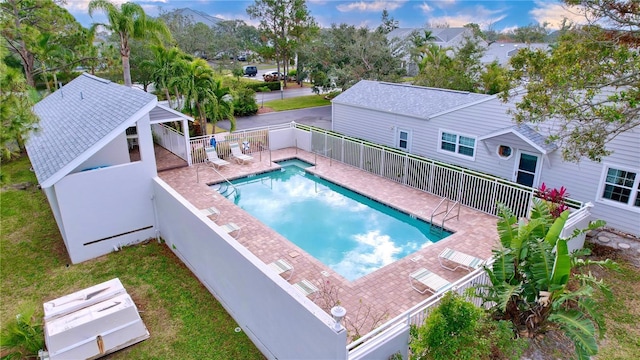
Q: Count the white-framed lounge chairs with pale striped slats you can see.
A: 8